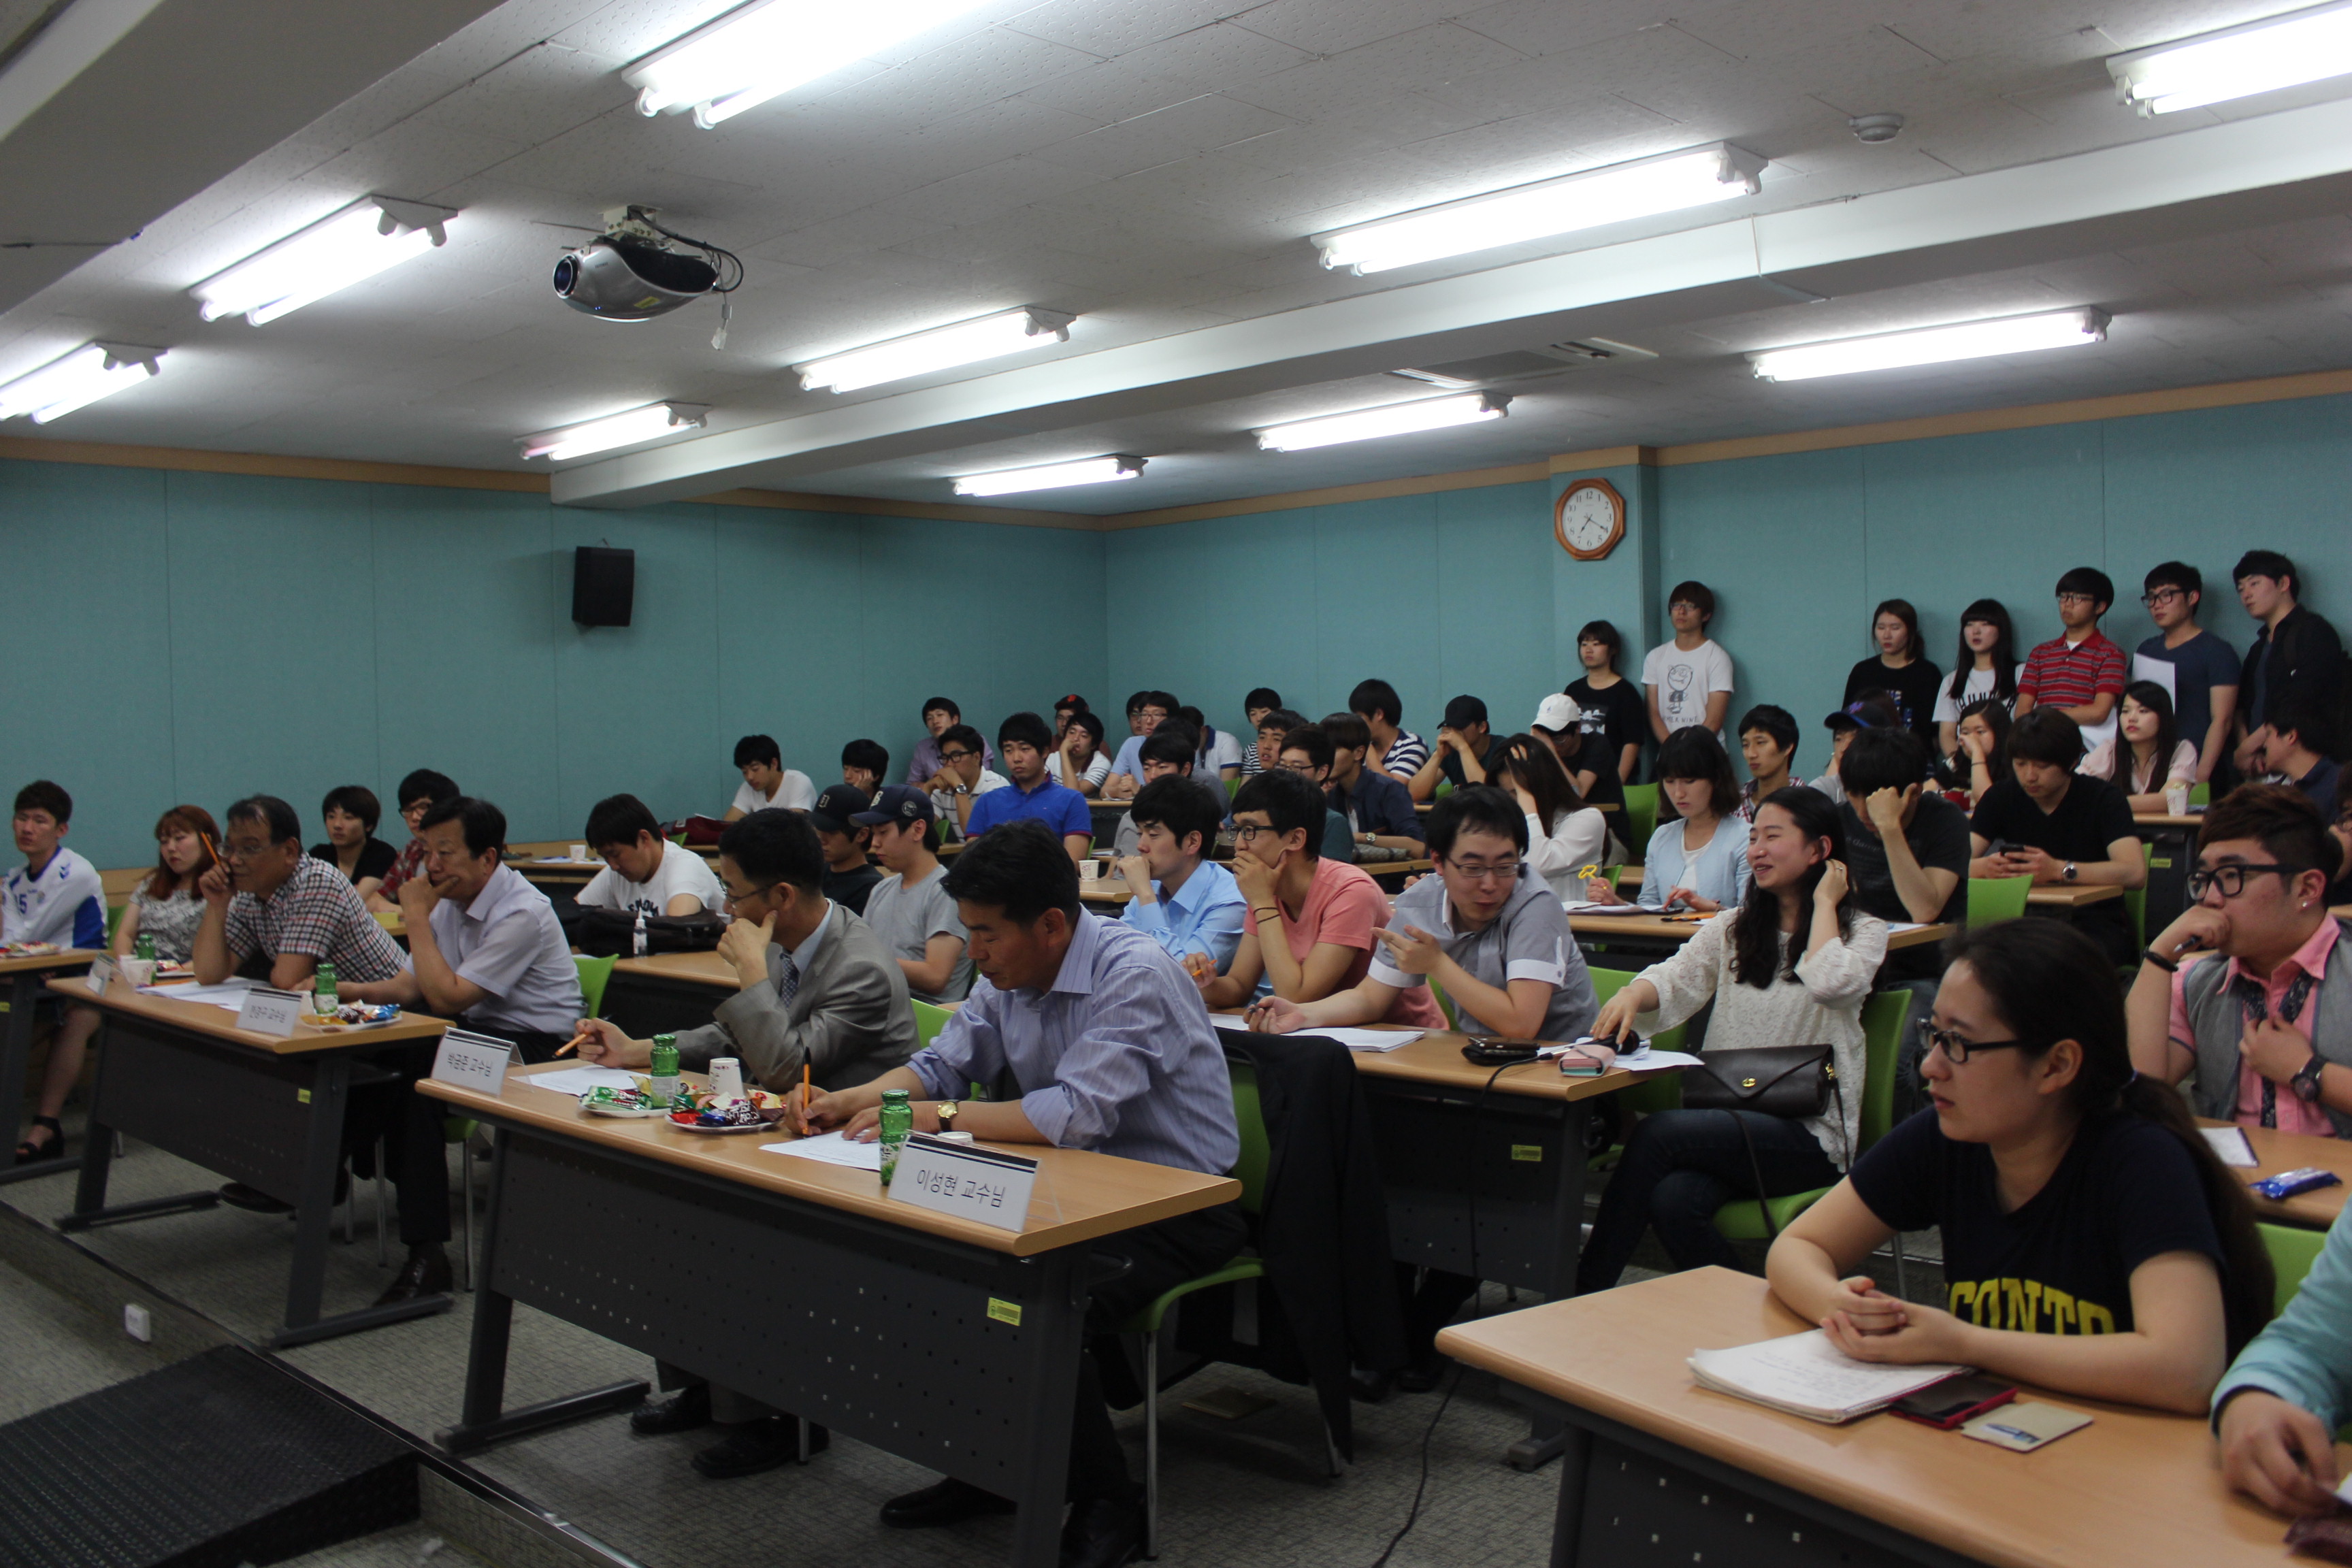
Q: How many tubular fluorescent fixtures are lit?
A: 10